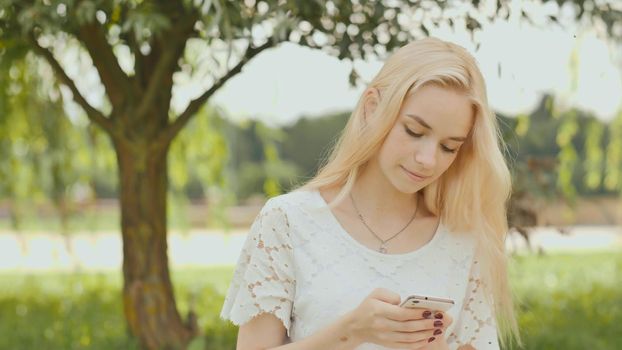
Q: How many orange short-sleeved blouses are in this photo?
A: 0